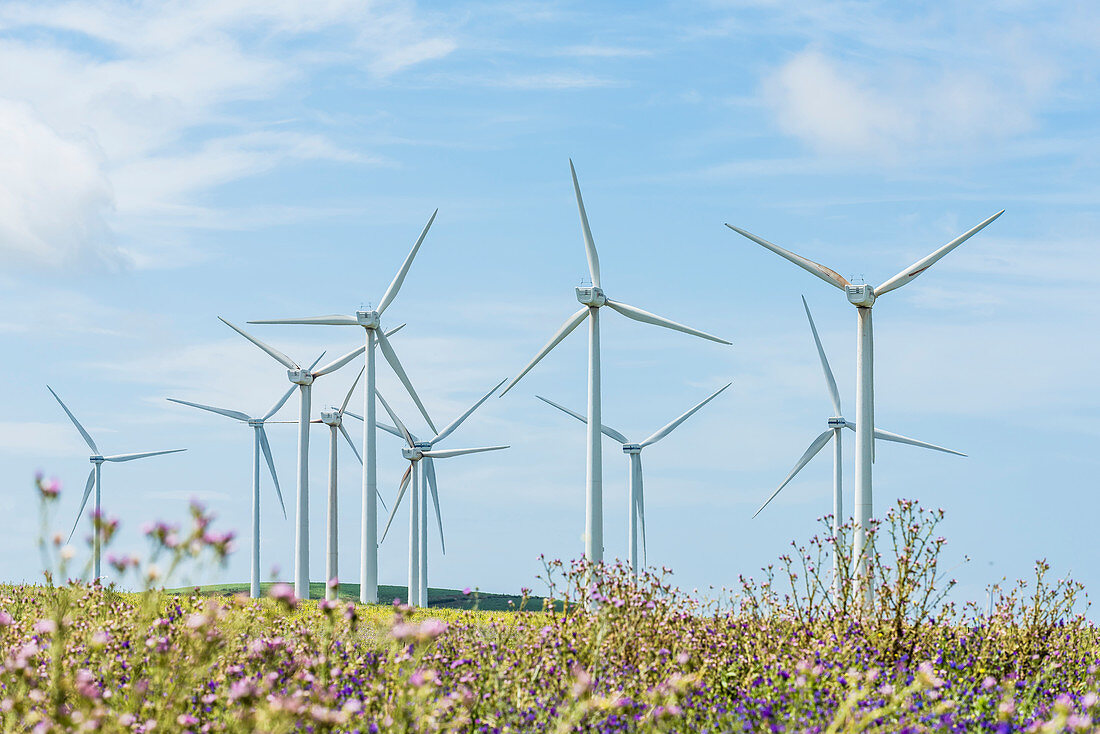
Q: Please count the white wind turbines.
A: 11